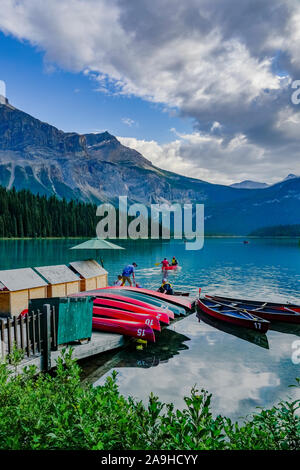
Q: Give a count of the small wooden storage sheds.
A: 3